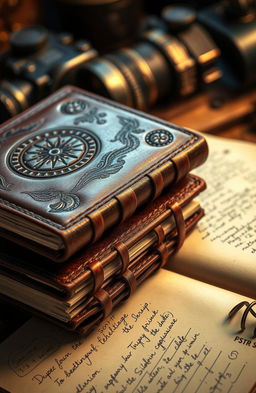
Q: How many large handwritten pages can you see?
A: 2